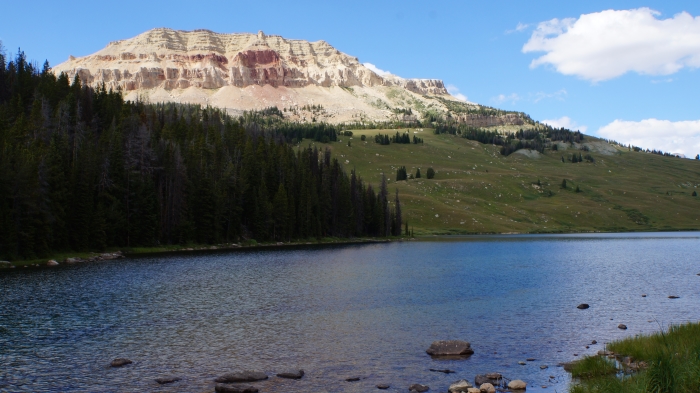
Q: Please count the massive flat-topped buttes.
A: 1